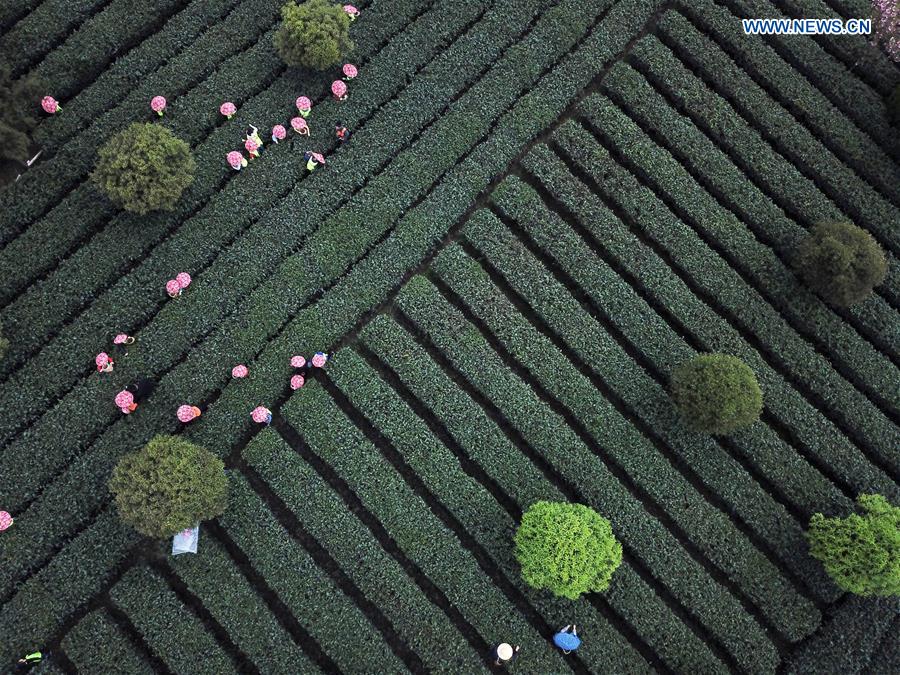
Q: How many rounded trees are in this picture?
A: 7